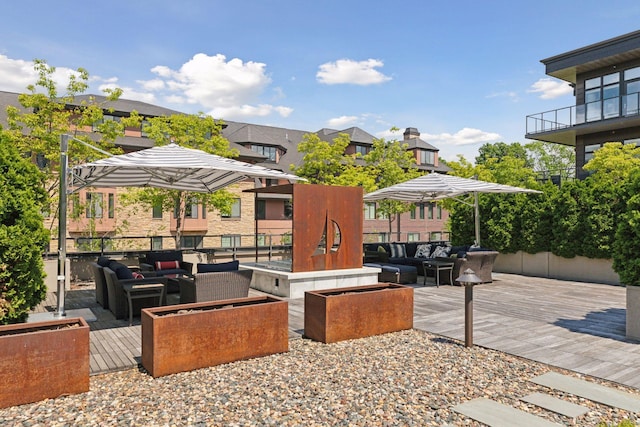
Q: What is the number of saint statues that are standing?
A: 0